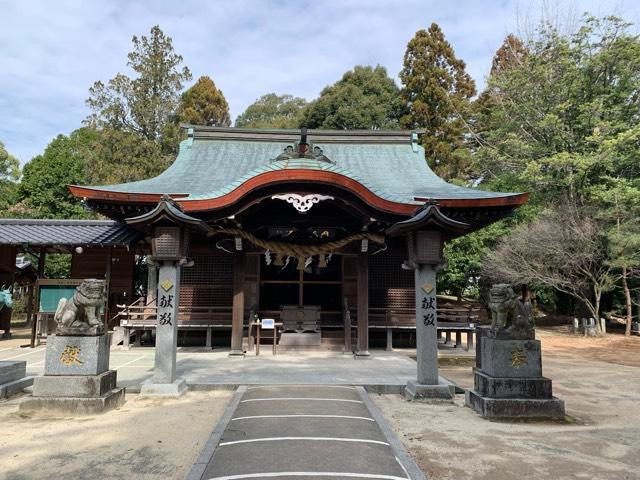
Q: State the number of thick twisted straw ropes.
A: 1